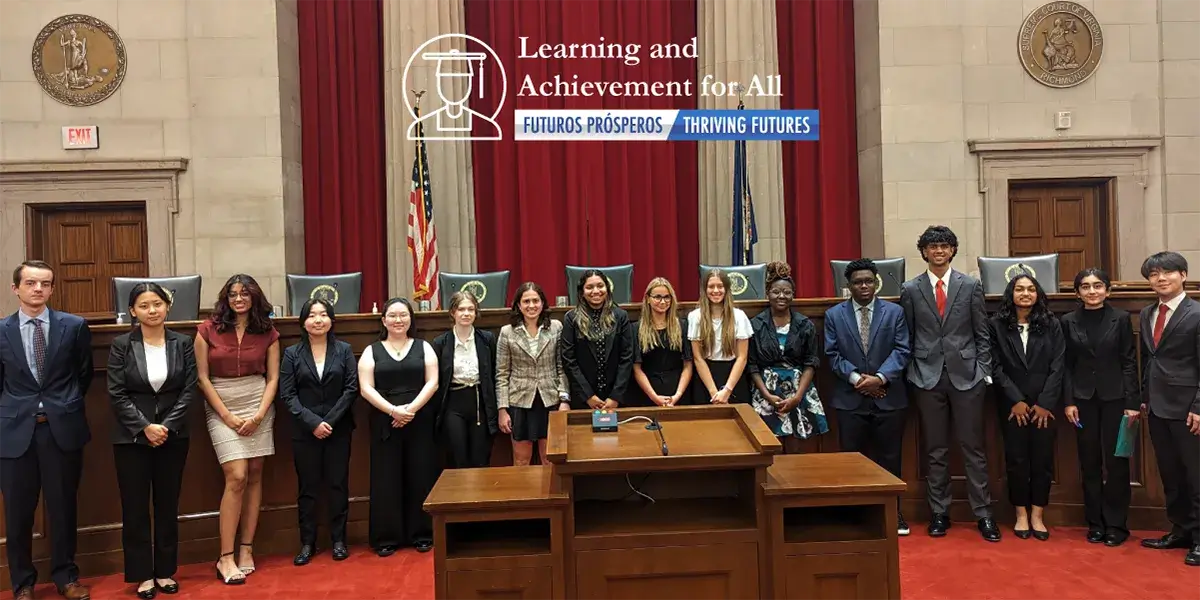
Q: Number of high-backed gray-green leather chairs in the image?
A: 7